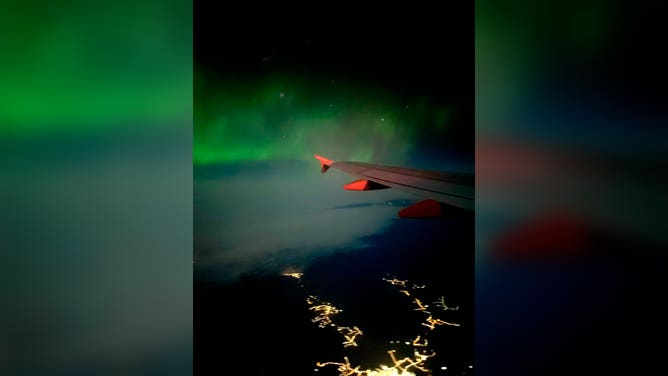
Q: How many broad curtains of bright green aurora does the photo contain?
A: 1